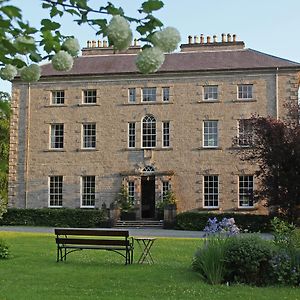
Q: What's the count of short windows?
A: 7